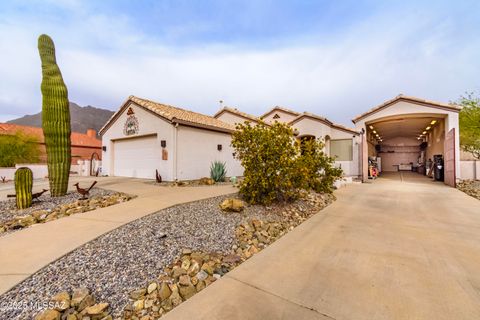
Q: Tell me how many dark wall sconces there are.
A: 3